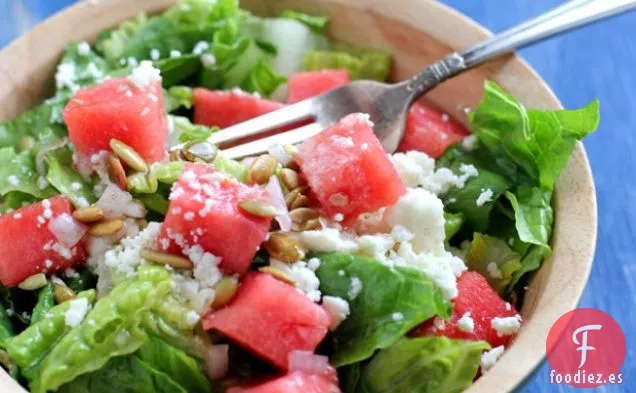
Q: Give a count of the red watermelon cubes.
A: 10